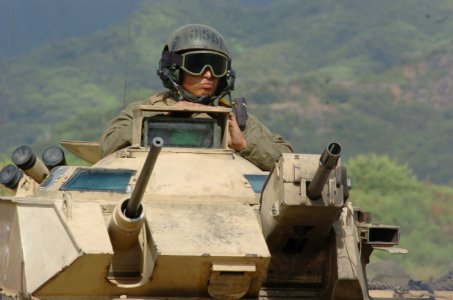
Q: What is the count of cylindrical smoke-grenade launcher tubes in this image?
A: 3